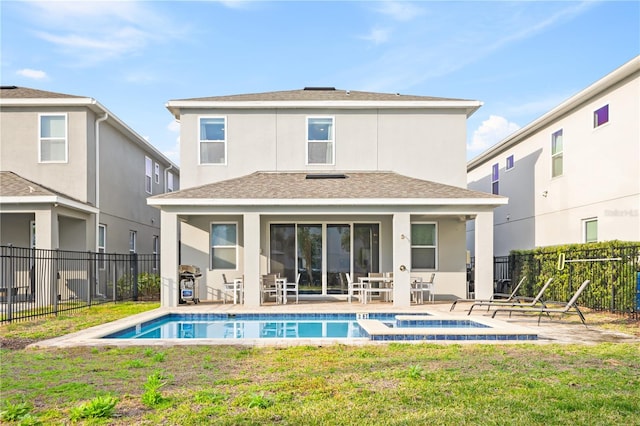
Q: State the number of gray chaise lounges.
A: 3